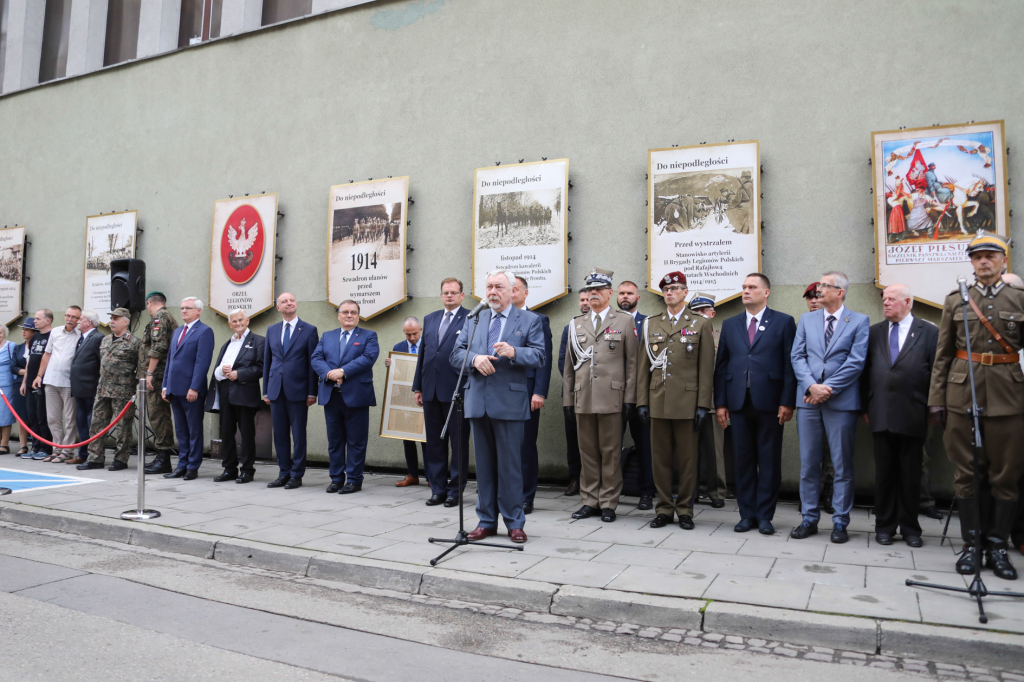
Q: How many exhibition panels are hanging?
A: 7